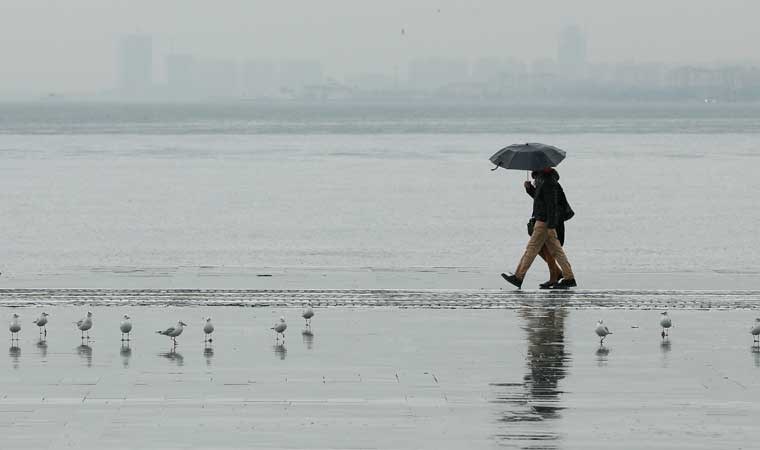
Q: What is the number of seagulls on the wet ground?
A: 11